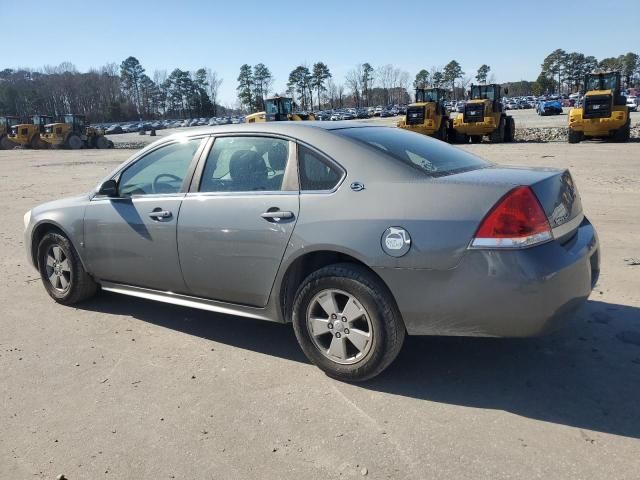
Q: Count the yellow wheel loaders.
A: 7